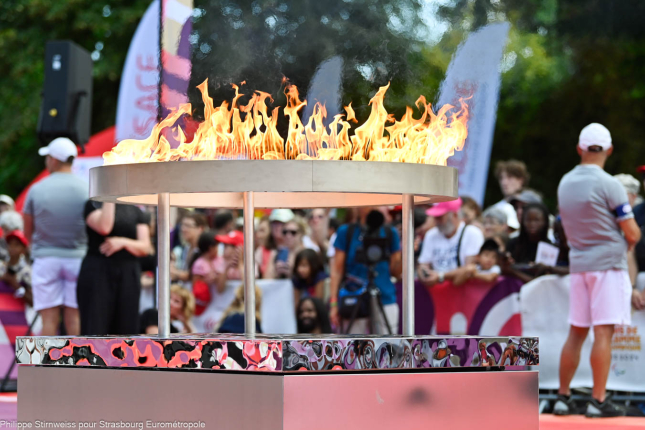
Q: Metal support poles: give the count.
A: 3